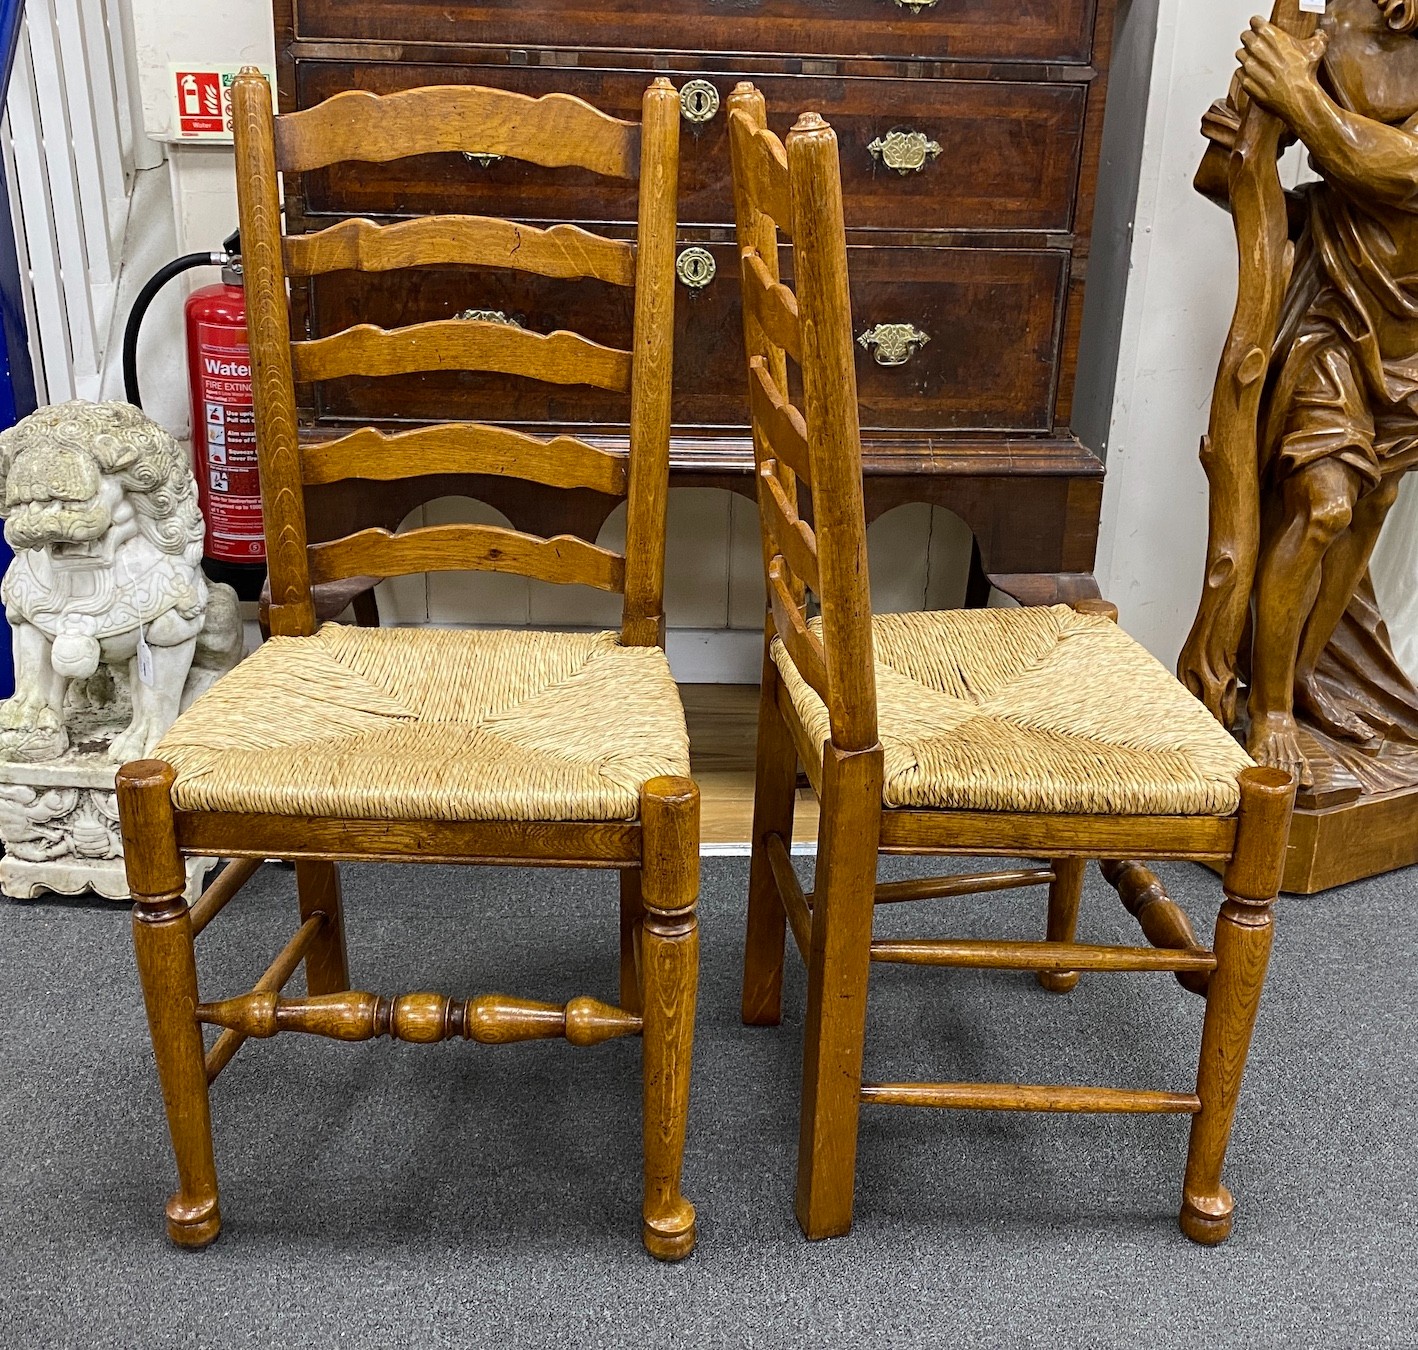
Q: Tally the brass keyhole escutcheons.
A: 2